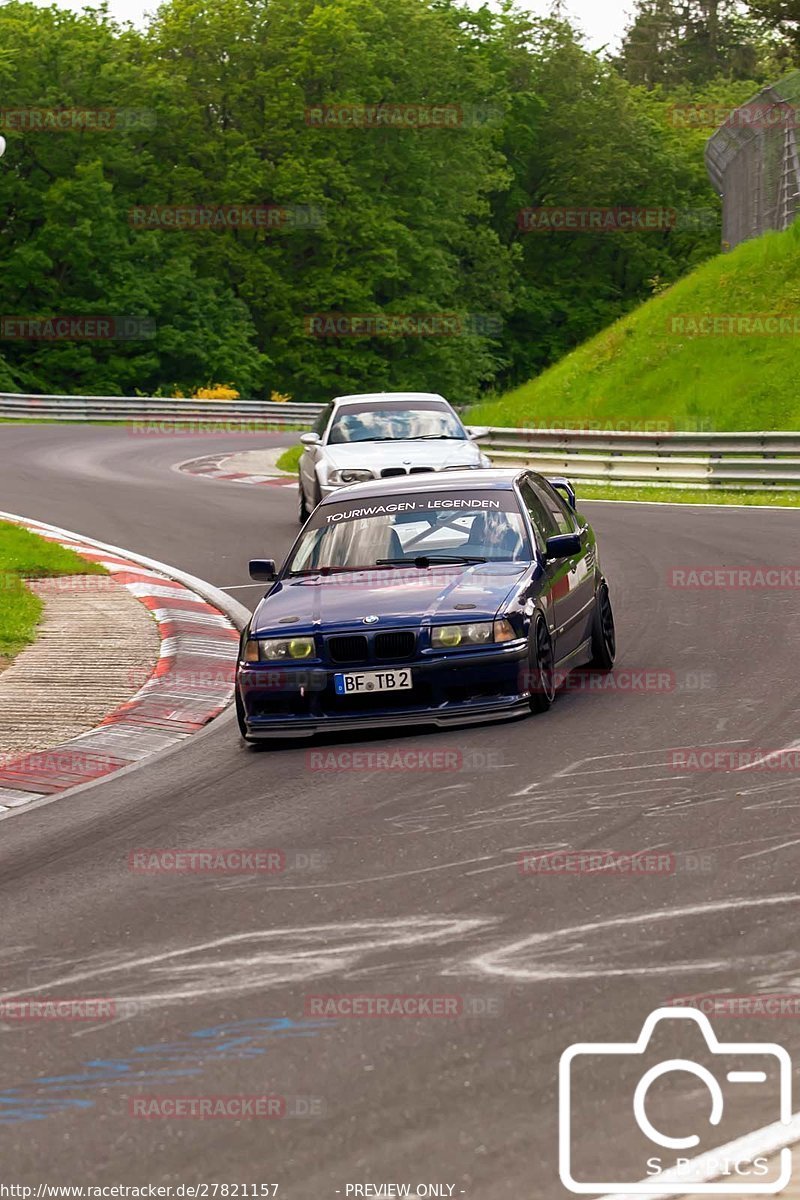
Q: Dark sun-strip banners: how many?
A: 1